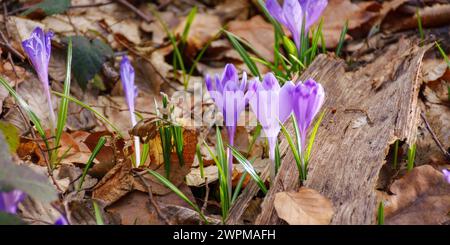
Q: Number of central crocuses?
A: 3